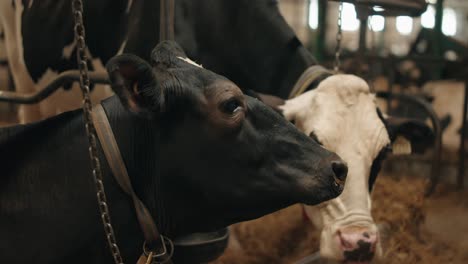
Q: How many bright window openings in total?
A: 6